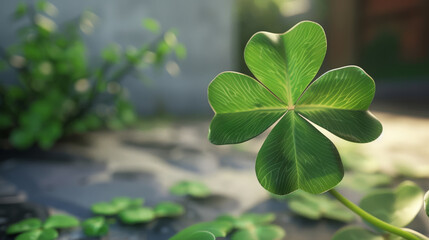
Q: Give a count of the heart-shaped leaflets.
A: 4